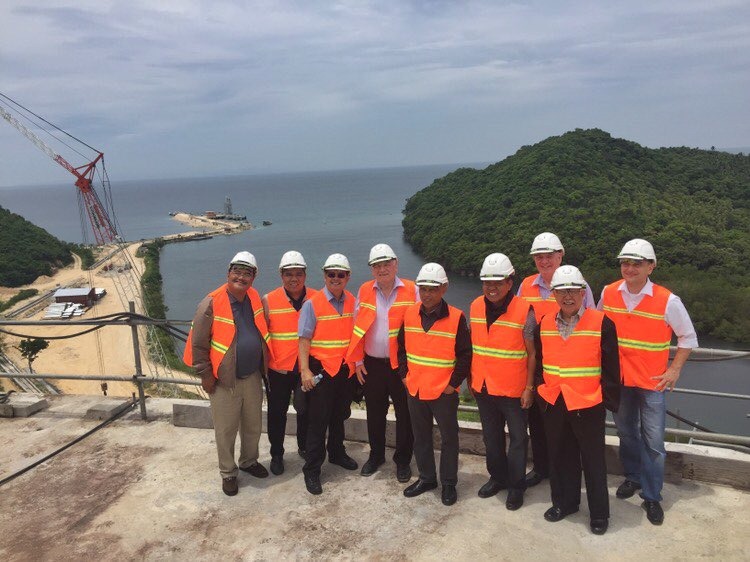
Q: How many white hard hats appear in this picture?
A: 9